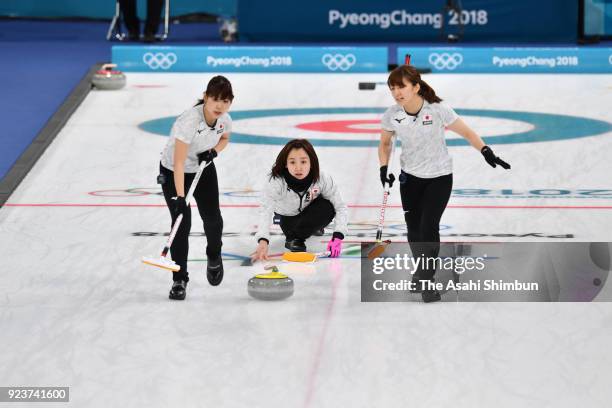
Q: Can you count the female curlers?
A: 3